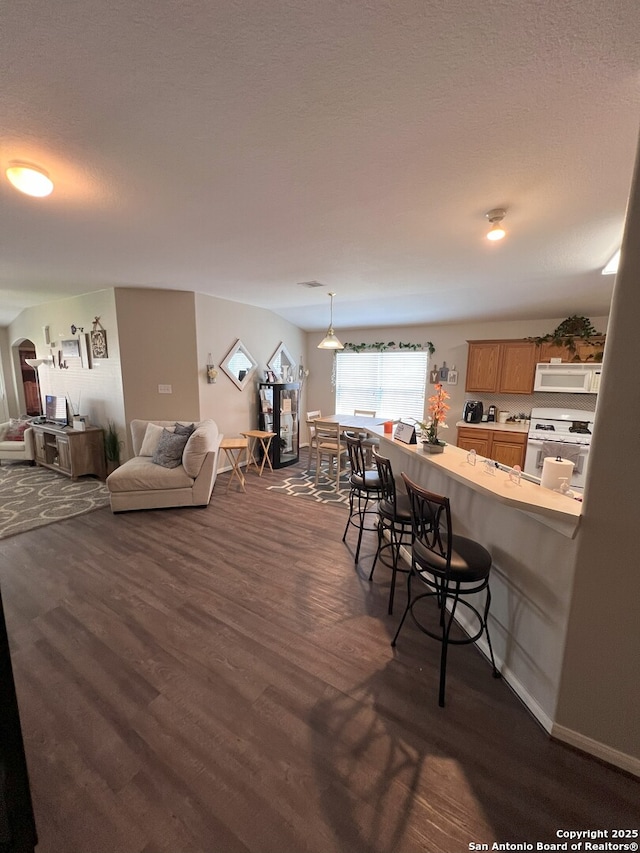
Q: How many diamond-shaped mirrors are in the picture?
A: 2